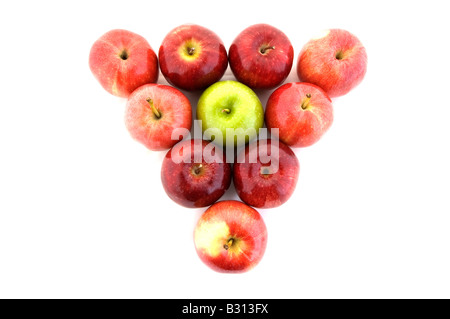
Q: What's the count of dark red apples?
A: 4